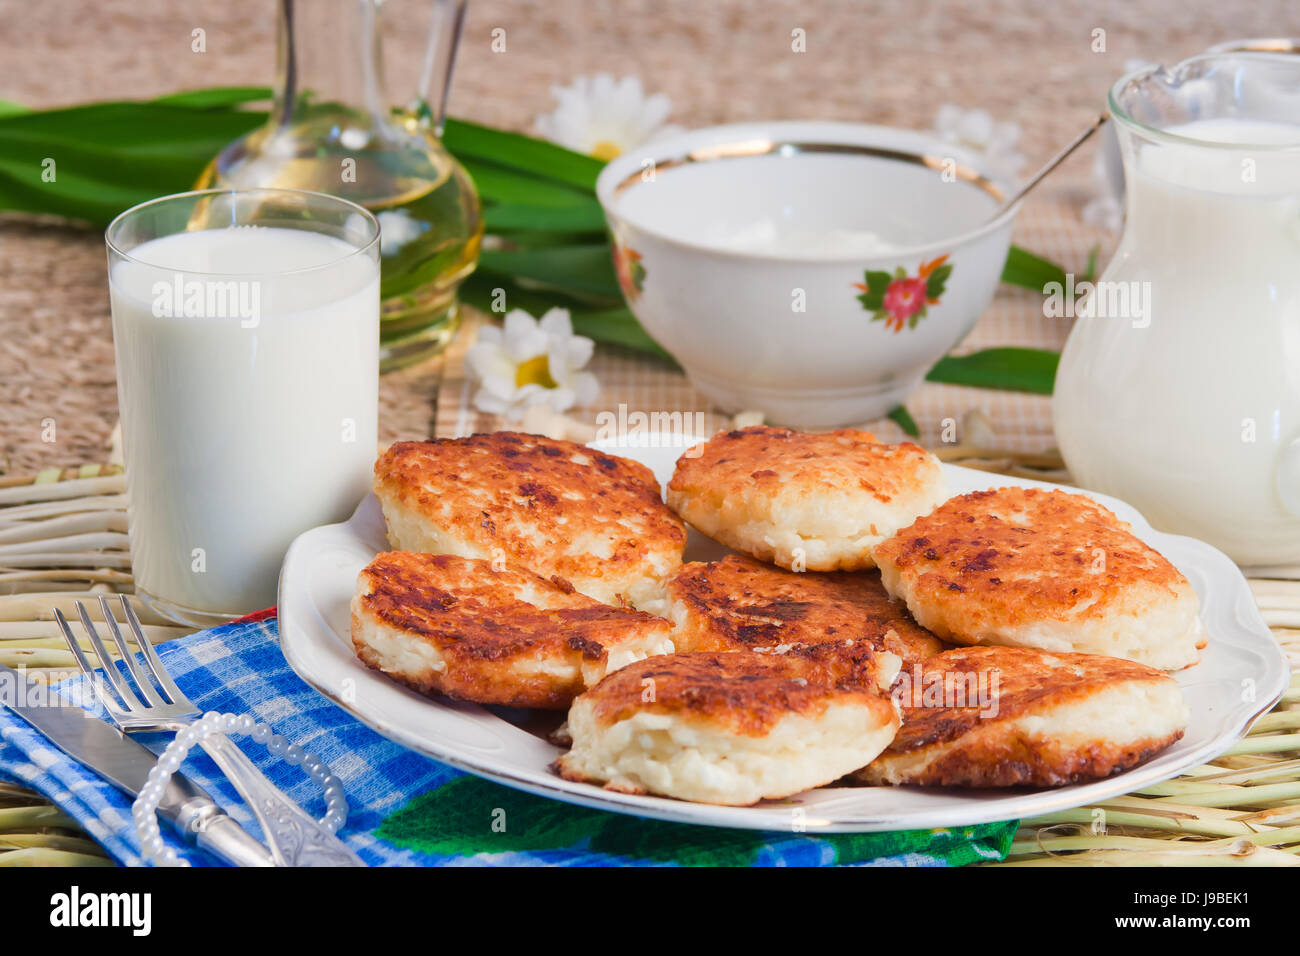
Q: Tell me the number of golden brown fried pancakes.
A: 7